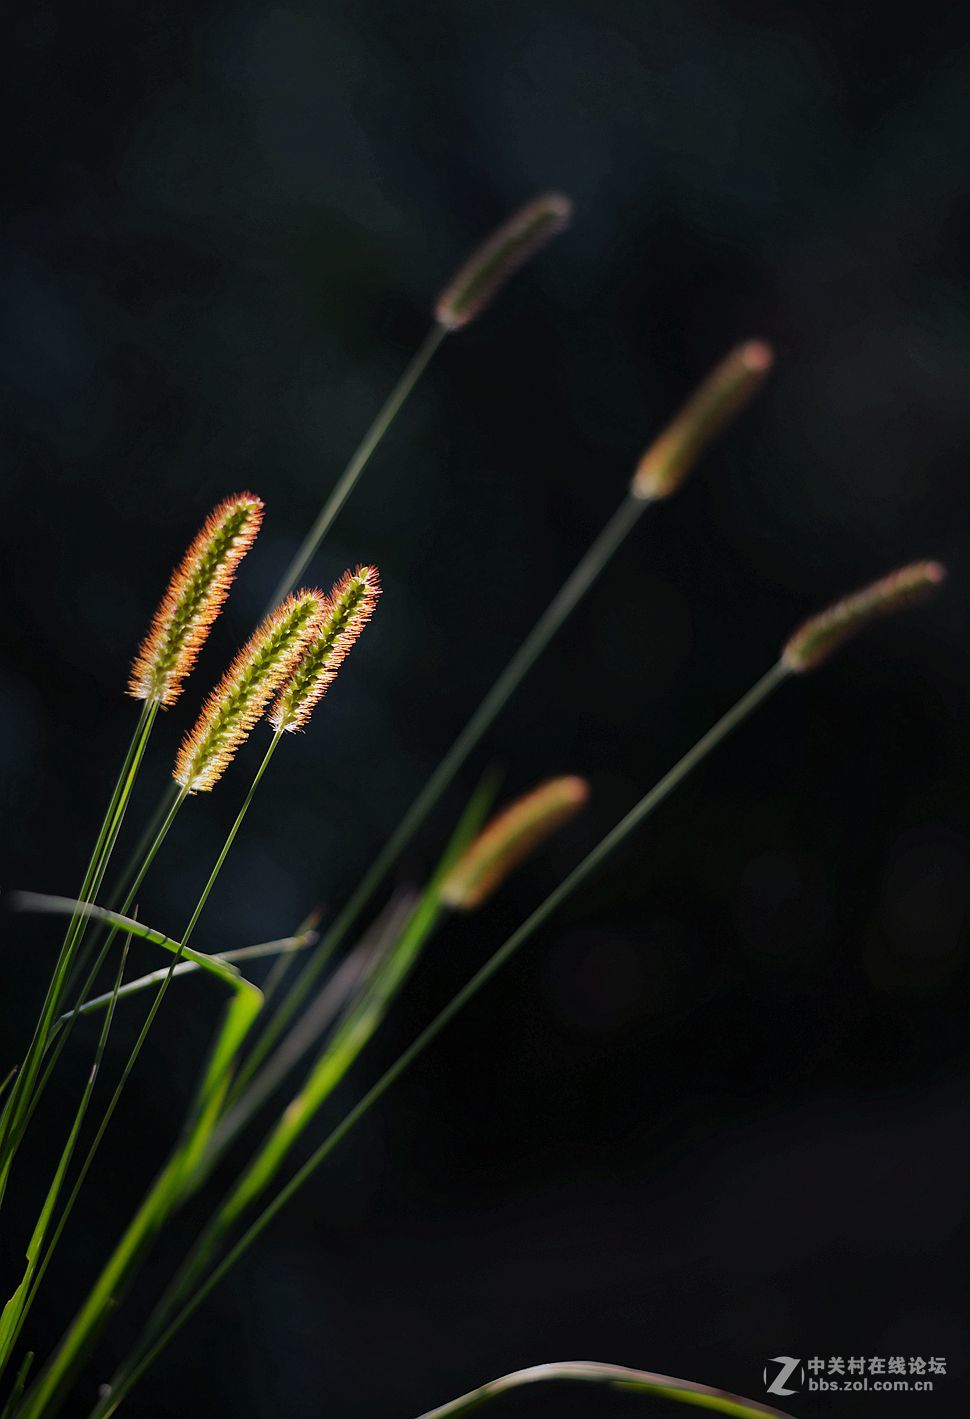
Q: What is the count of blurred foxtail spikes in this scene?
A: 4